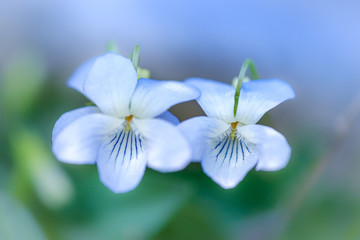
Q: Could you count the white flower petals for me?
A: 10